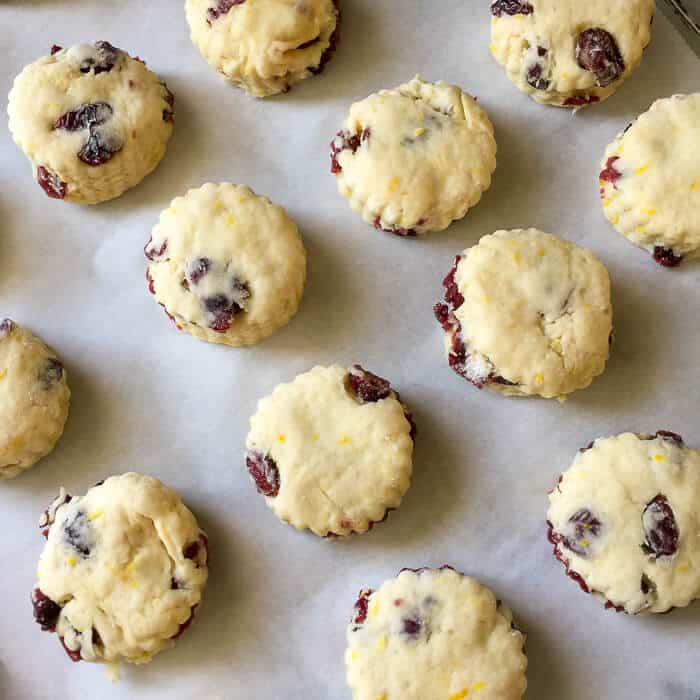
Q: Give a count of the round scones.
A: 12